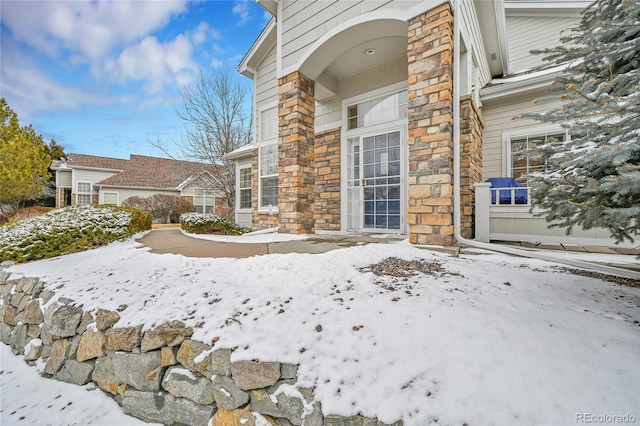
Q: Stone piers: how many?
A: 2